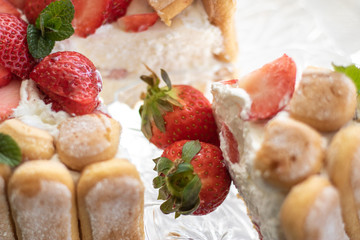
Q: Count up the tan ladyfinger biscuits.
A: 11